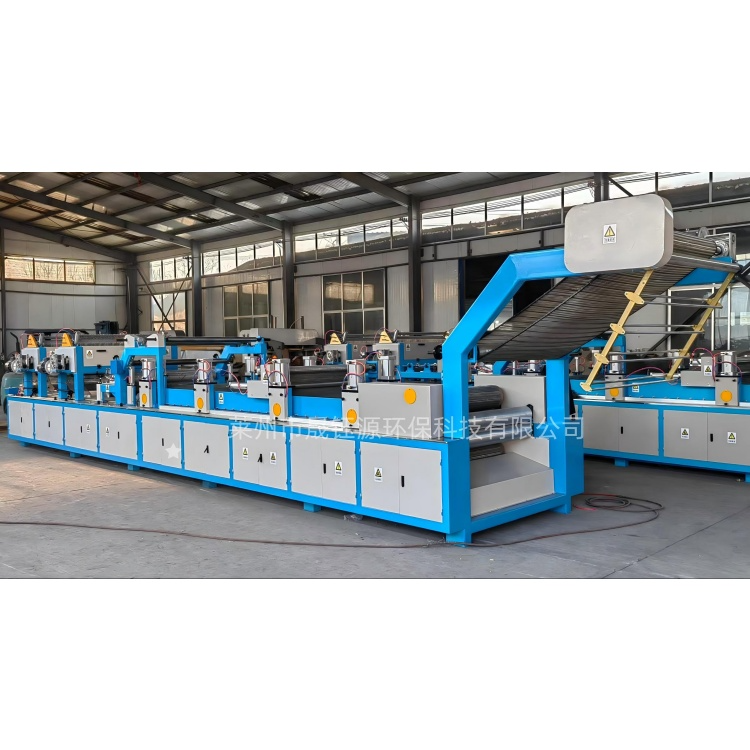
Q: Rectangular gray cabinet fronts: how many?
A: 11